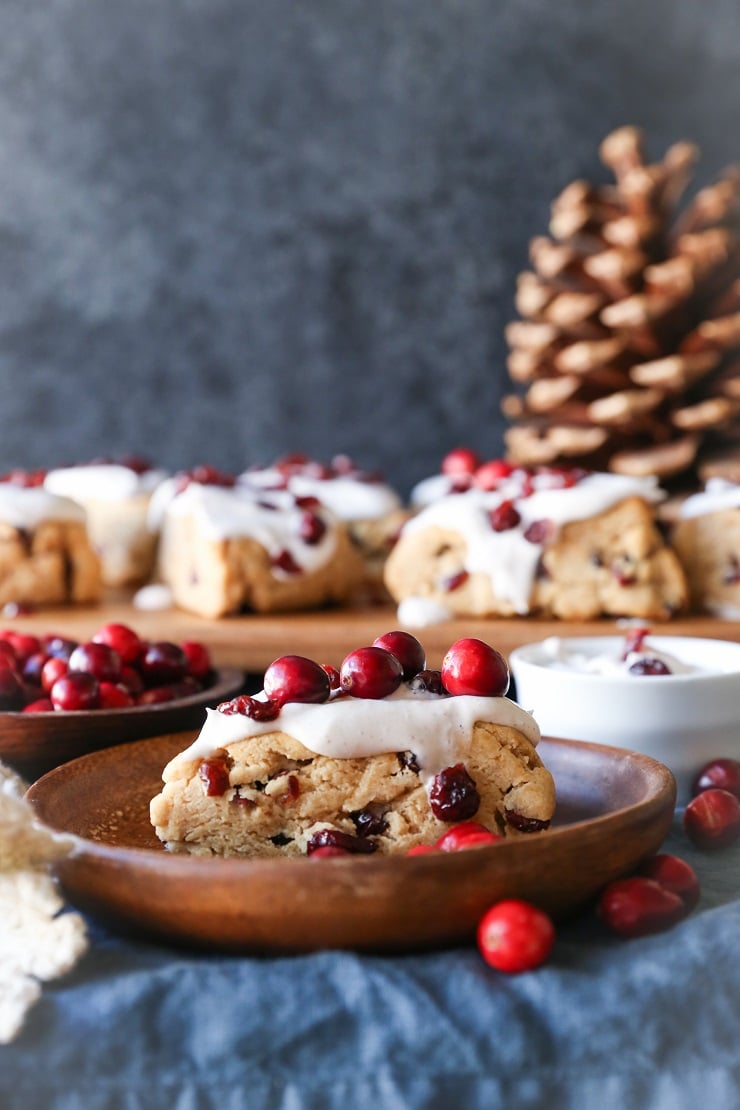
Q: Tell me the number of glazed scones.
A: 7